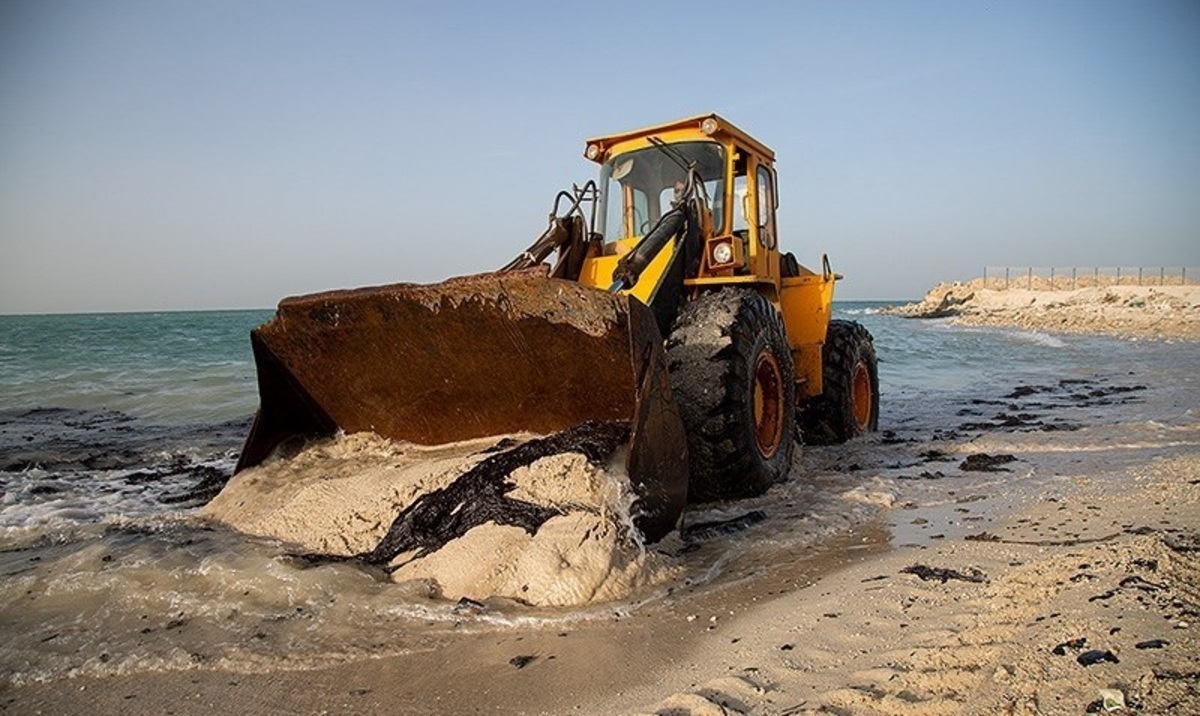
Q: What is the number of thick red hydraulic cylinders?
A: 0